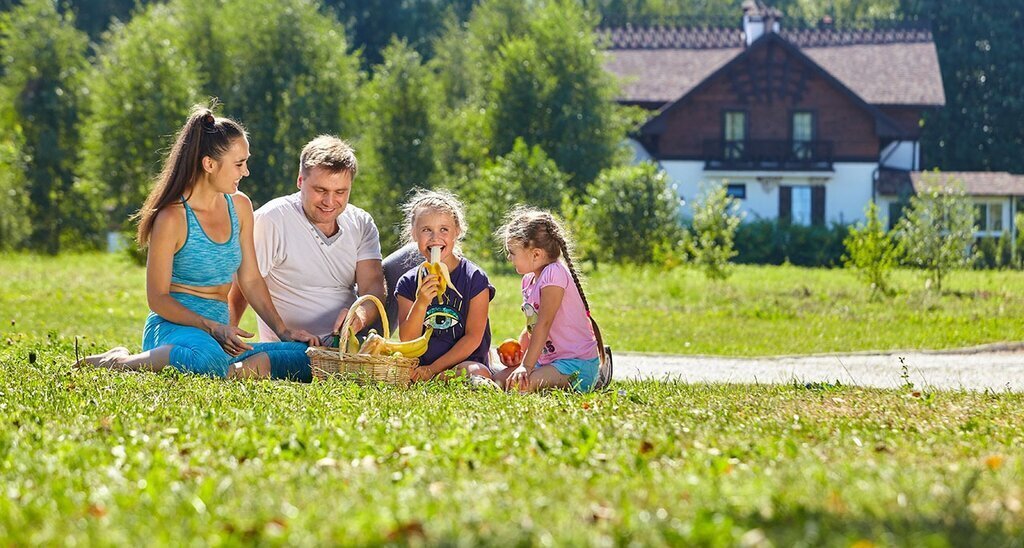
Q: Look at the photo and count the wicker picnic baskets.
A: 1